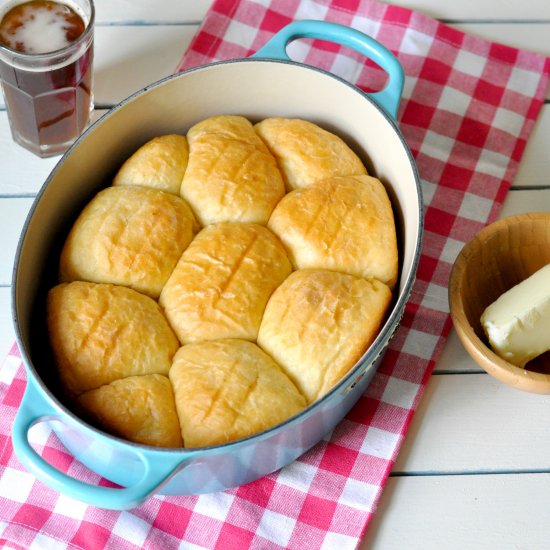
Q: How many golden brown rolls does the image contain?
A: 10